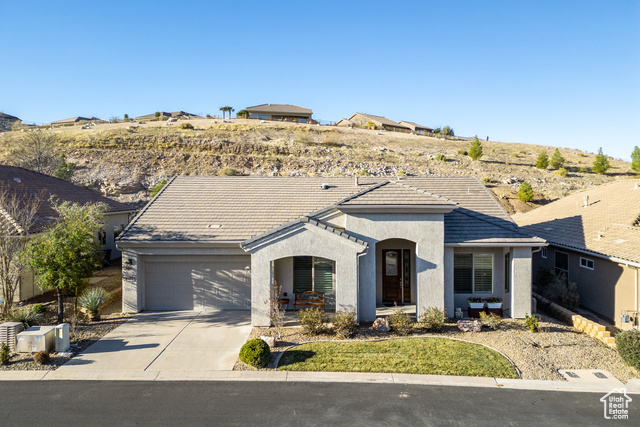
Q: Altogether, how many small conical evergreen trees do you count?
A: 6